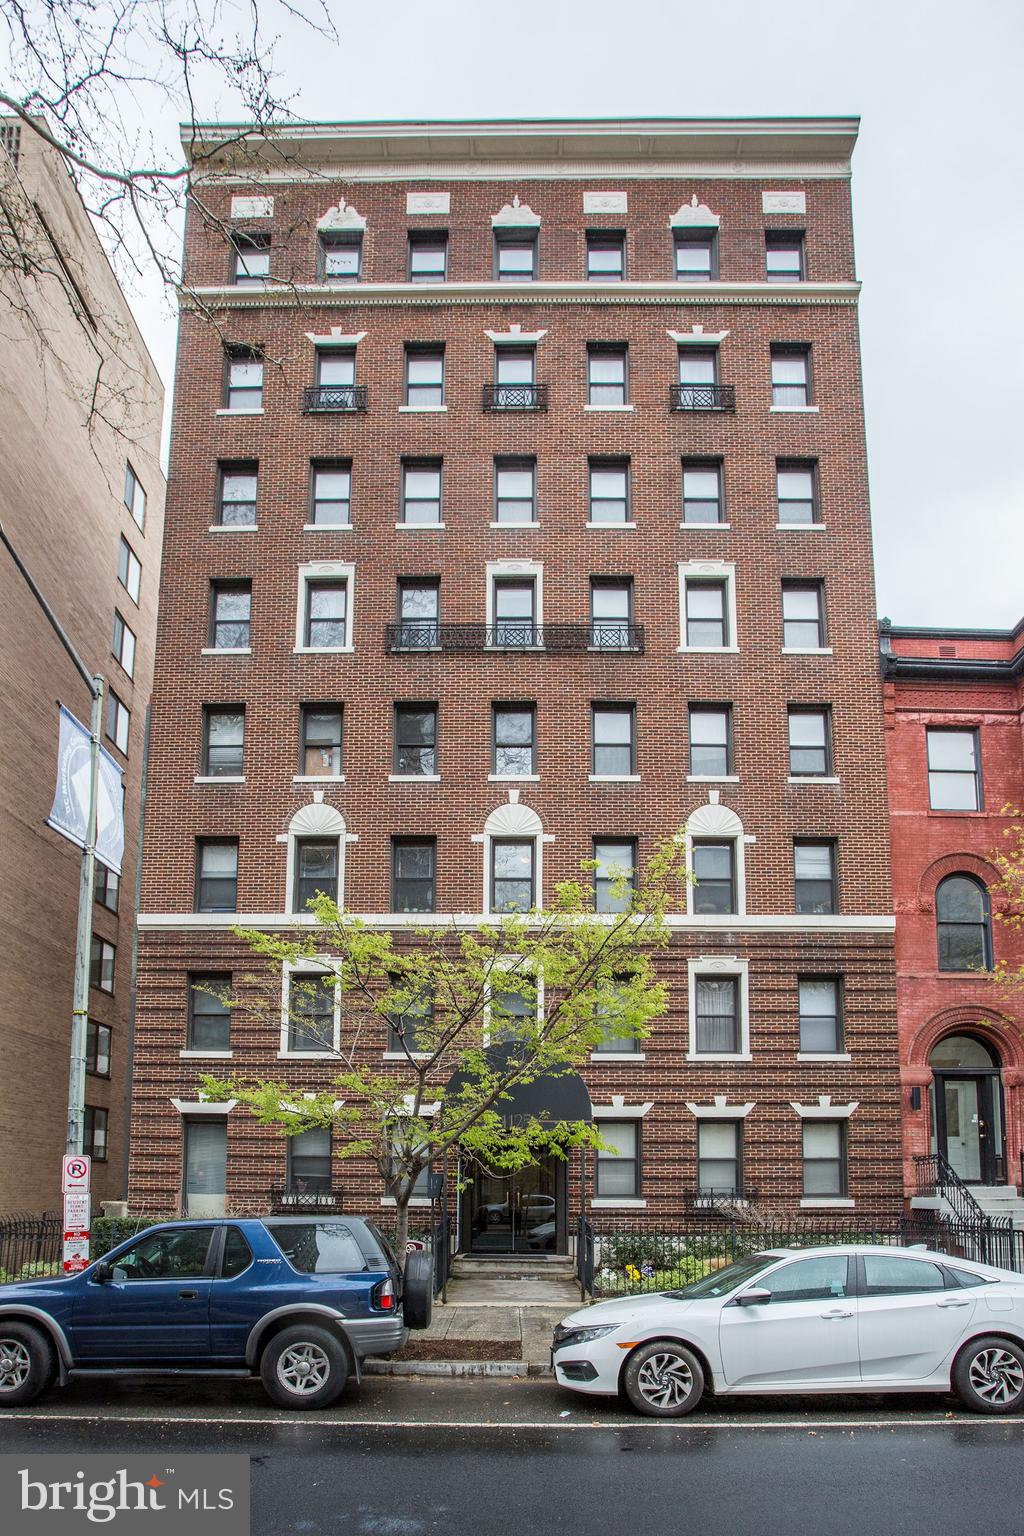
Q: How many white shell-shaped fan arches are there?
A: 3